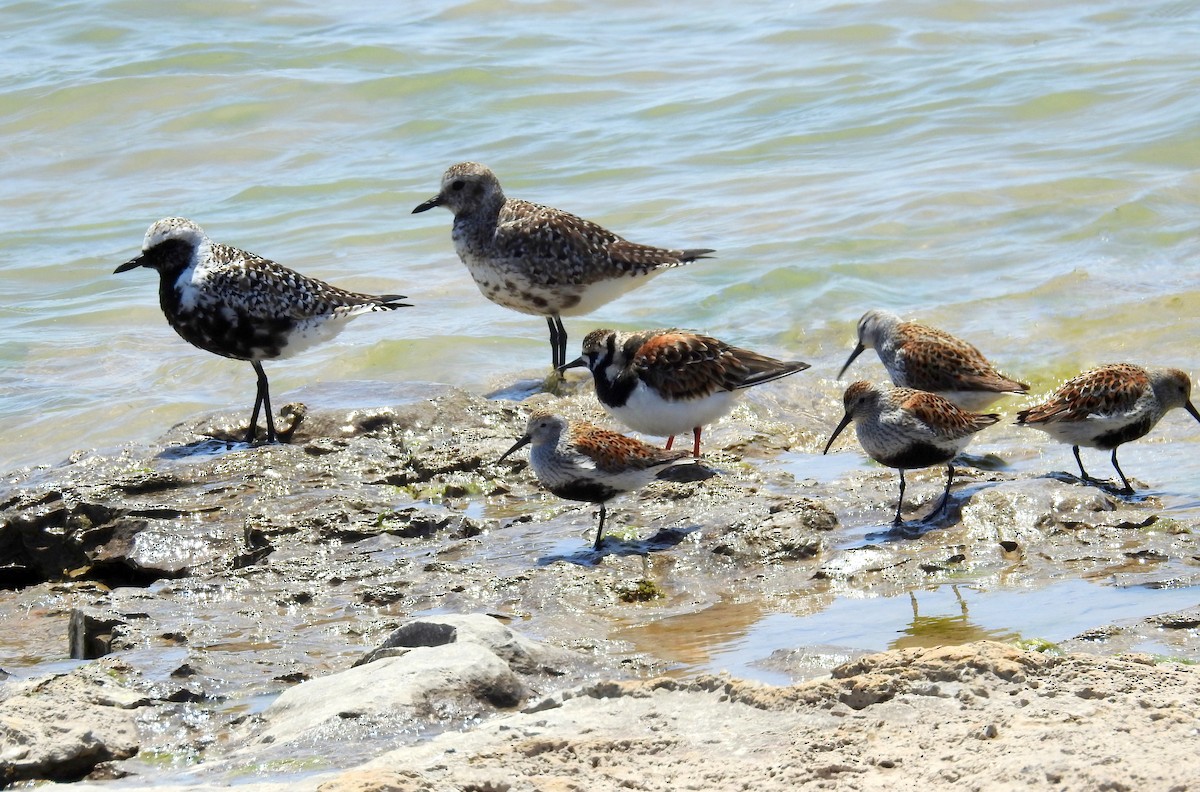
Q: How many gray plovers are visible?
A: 2